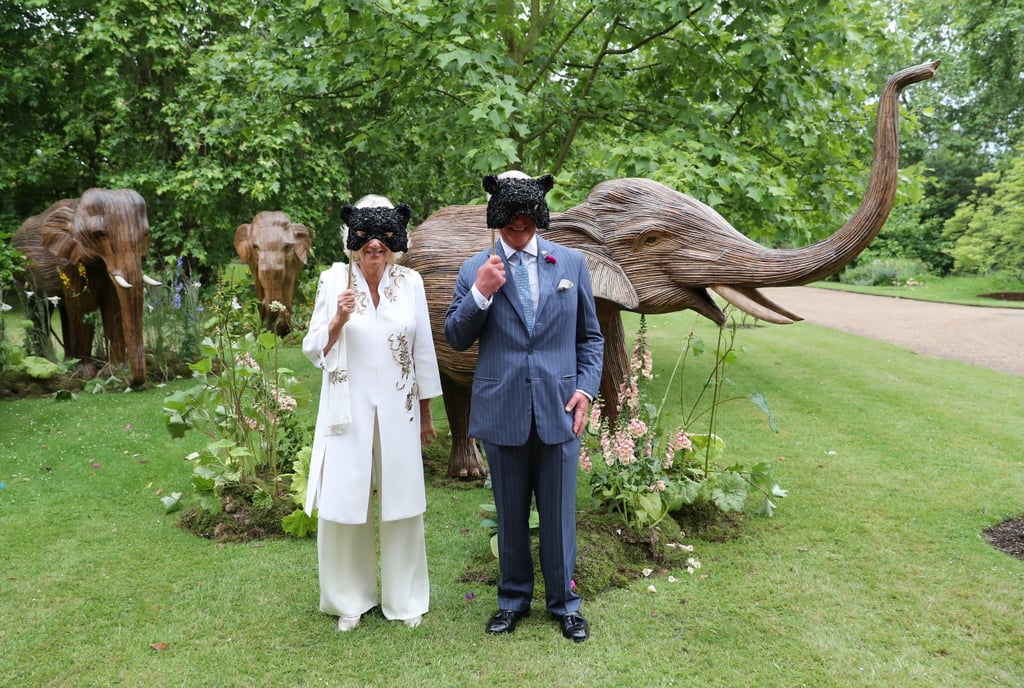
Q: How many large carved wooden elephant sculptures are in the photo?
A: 3